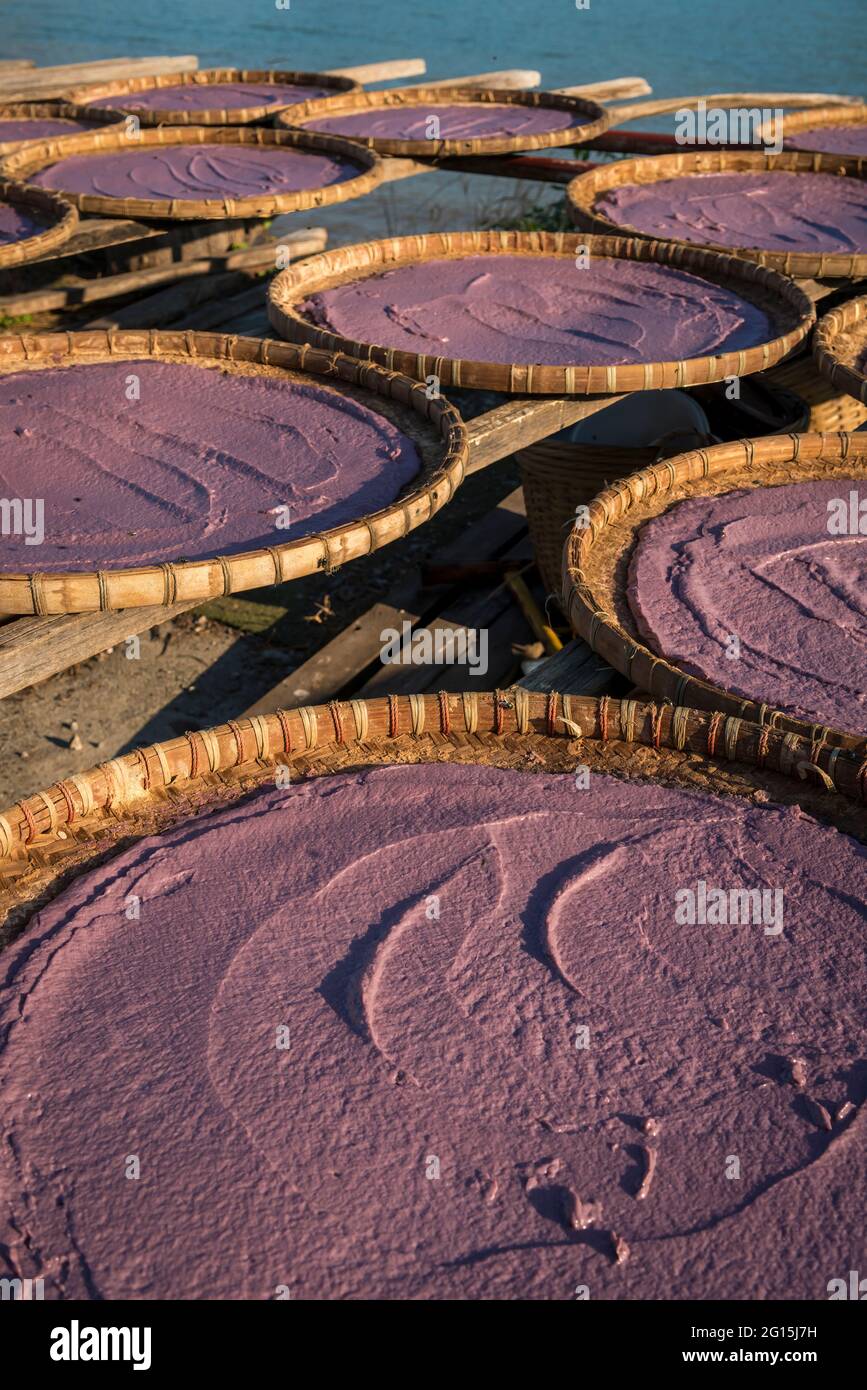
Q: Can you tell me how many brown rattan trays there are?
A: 12